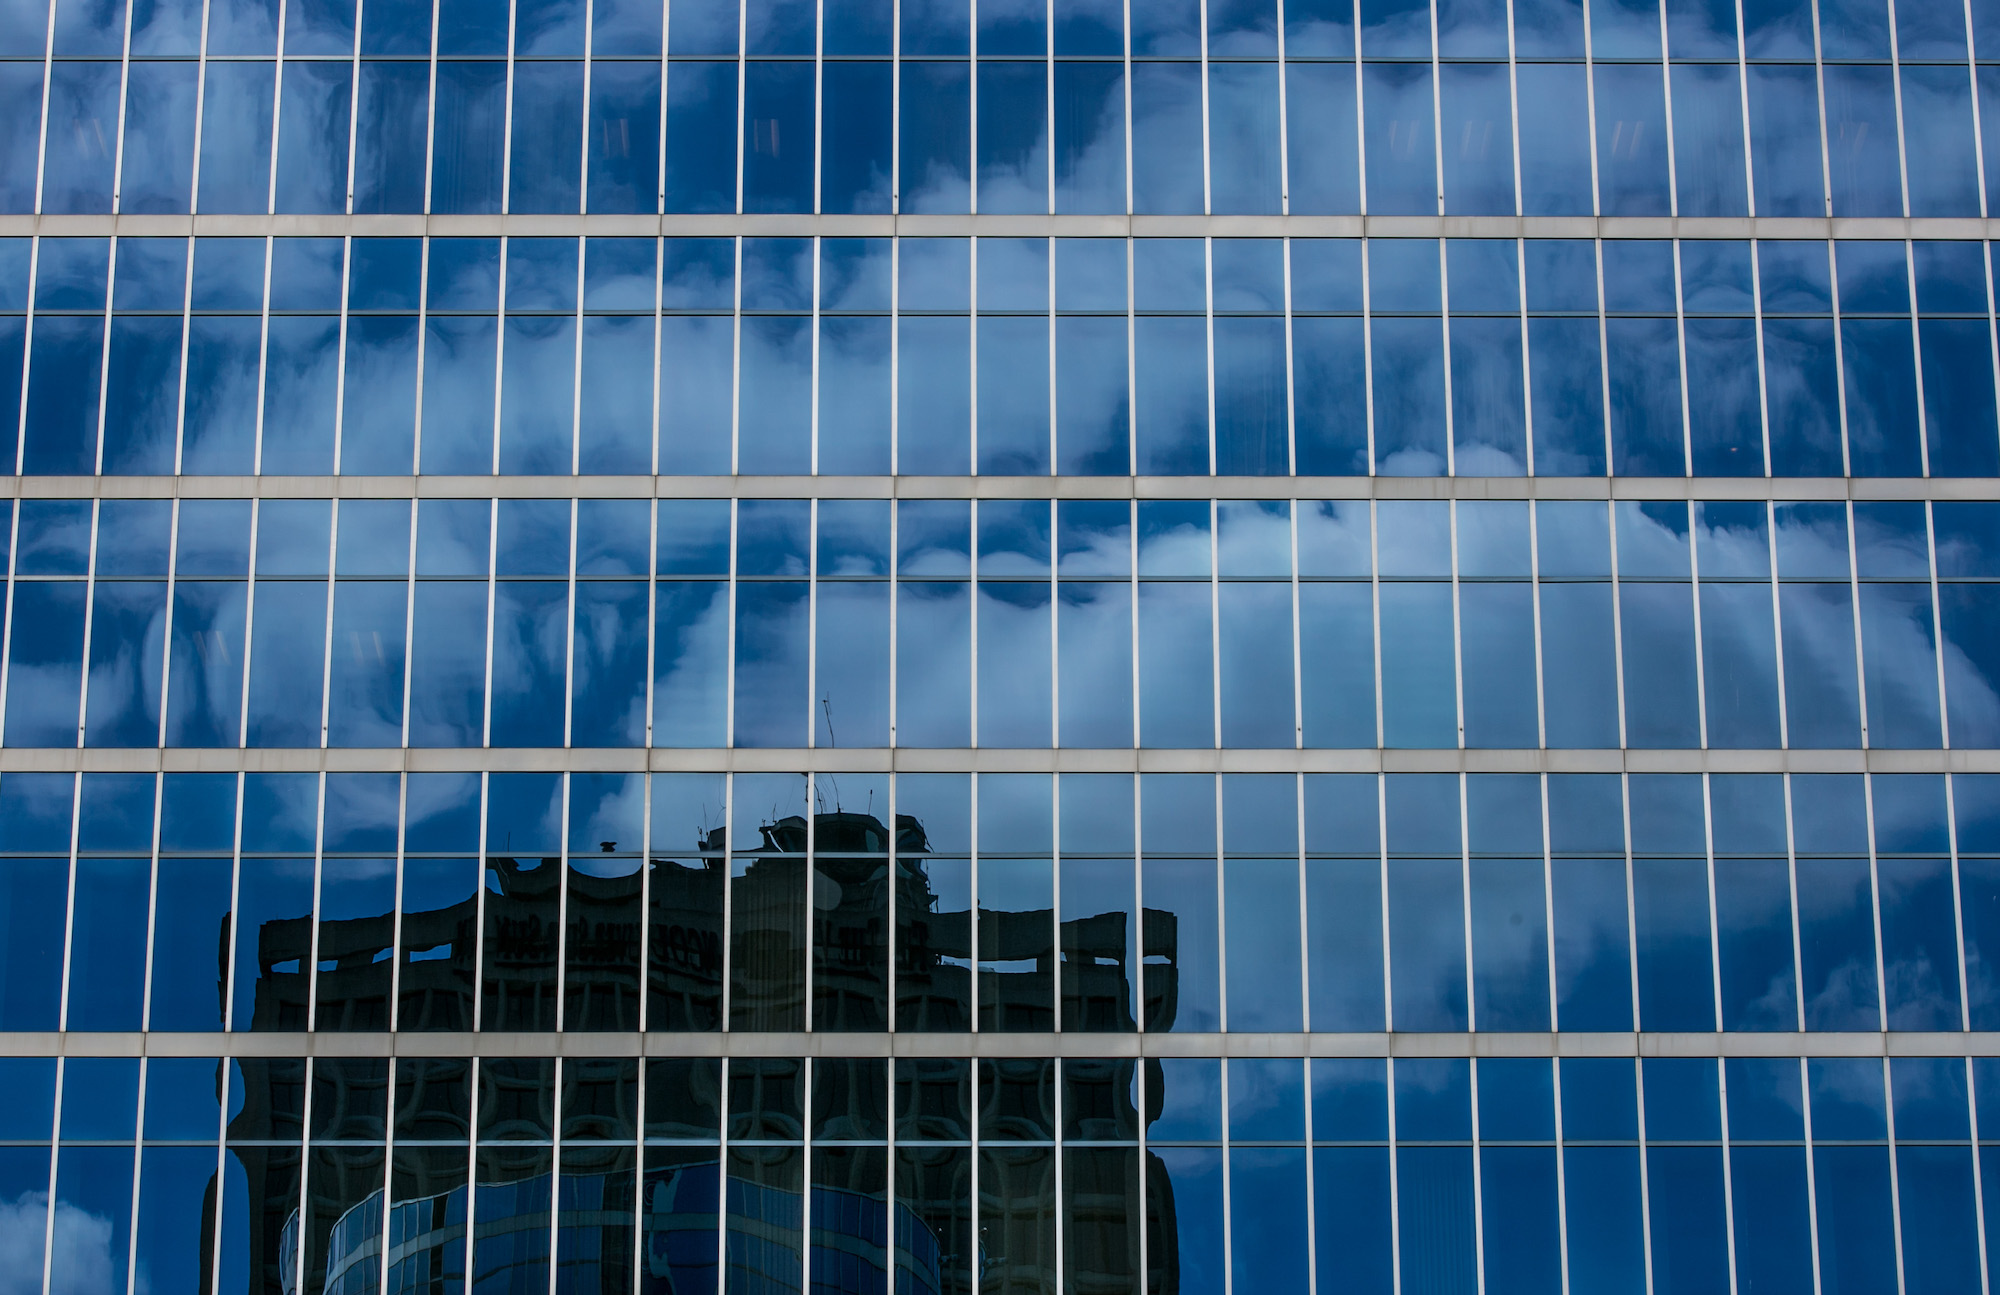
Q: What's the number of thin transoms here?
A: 5